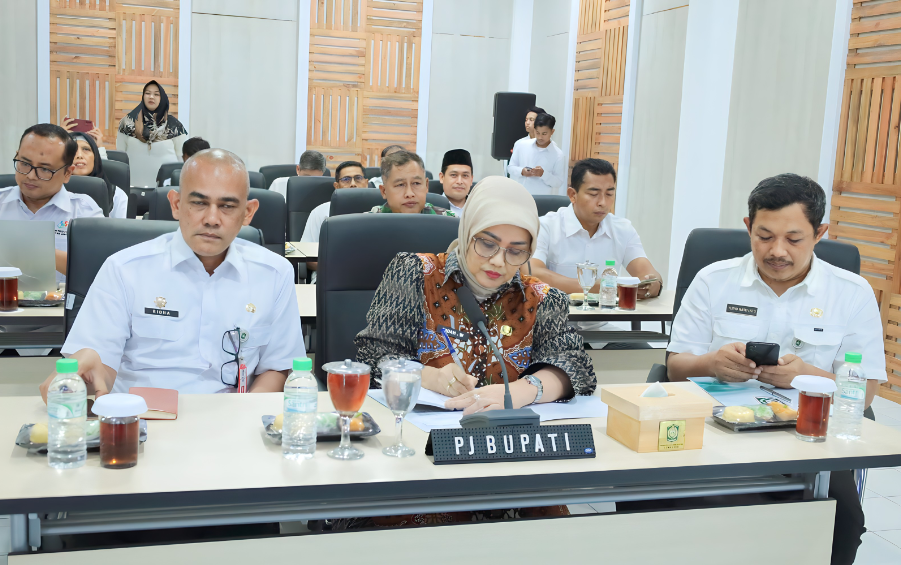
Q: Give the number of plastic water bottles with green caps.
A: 4